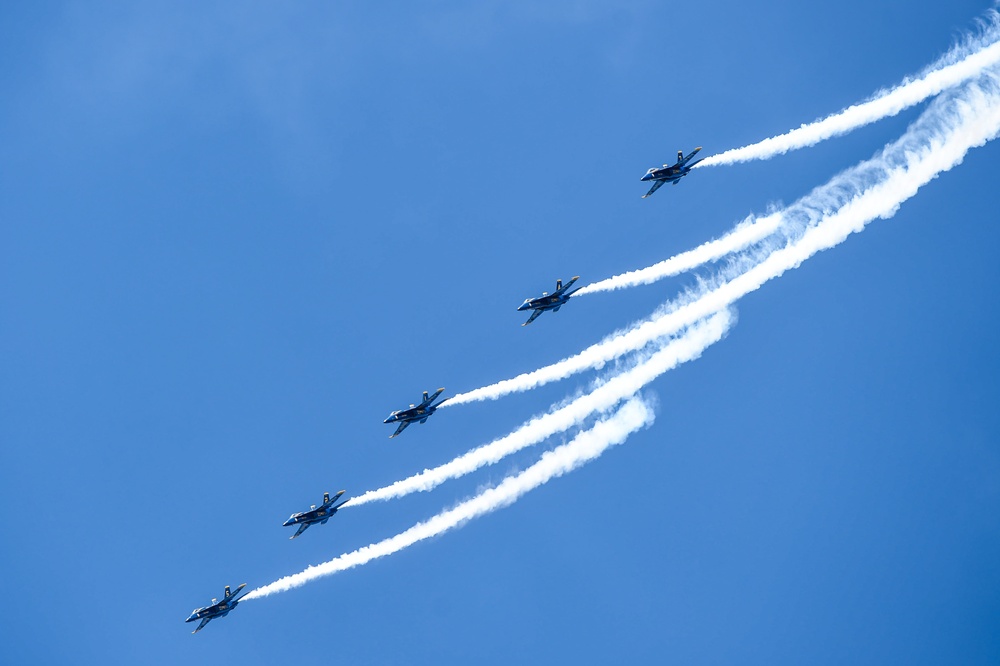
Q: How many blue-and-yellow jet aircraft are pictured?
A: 5